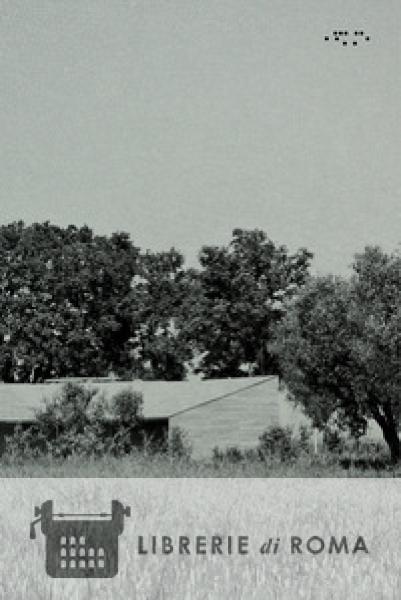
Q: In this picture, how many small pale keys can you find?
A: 13